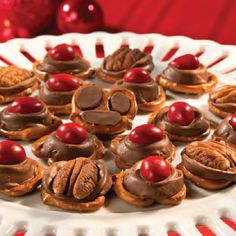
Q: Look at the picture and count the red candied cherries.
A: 11